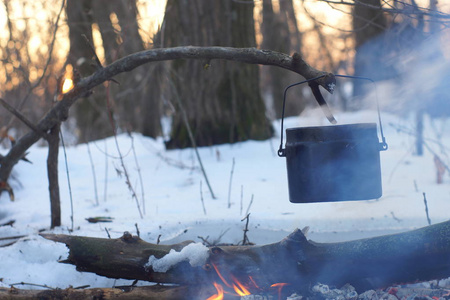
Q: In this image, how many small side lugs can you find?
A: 2